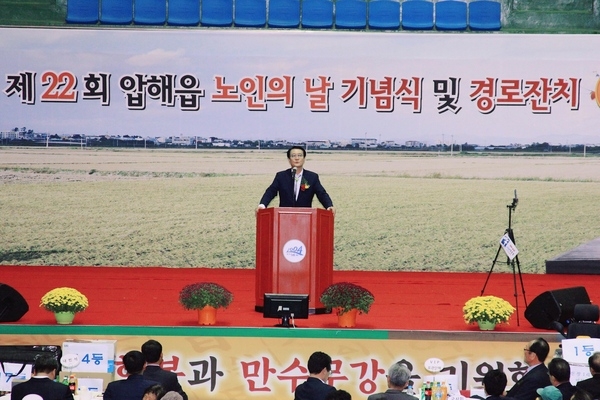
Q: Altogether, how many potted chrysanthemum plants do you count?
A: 4